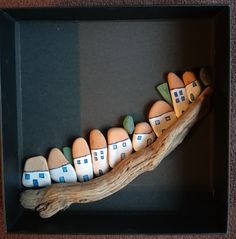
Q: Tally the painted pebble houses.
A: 9